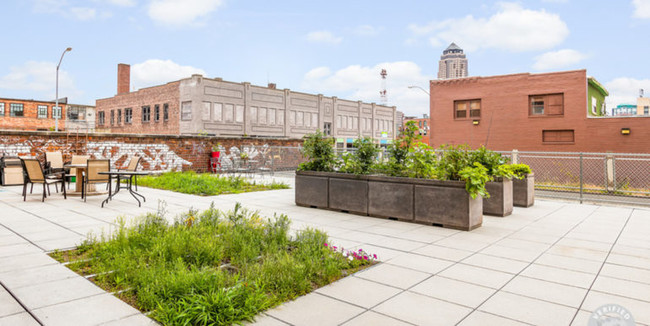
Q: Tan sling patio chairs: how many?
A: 5